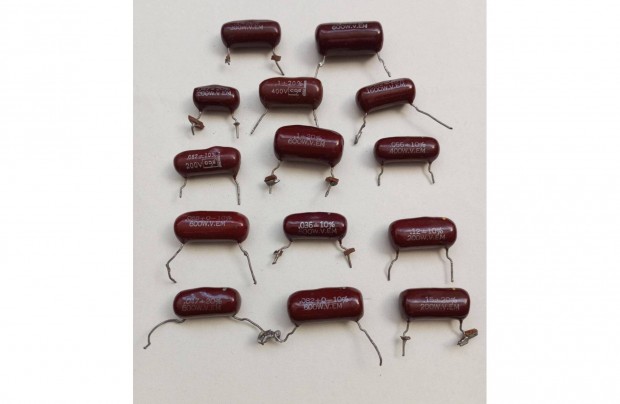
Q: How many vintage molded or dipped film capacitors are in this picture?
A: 14